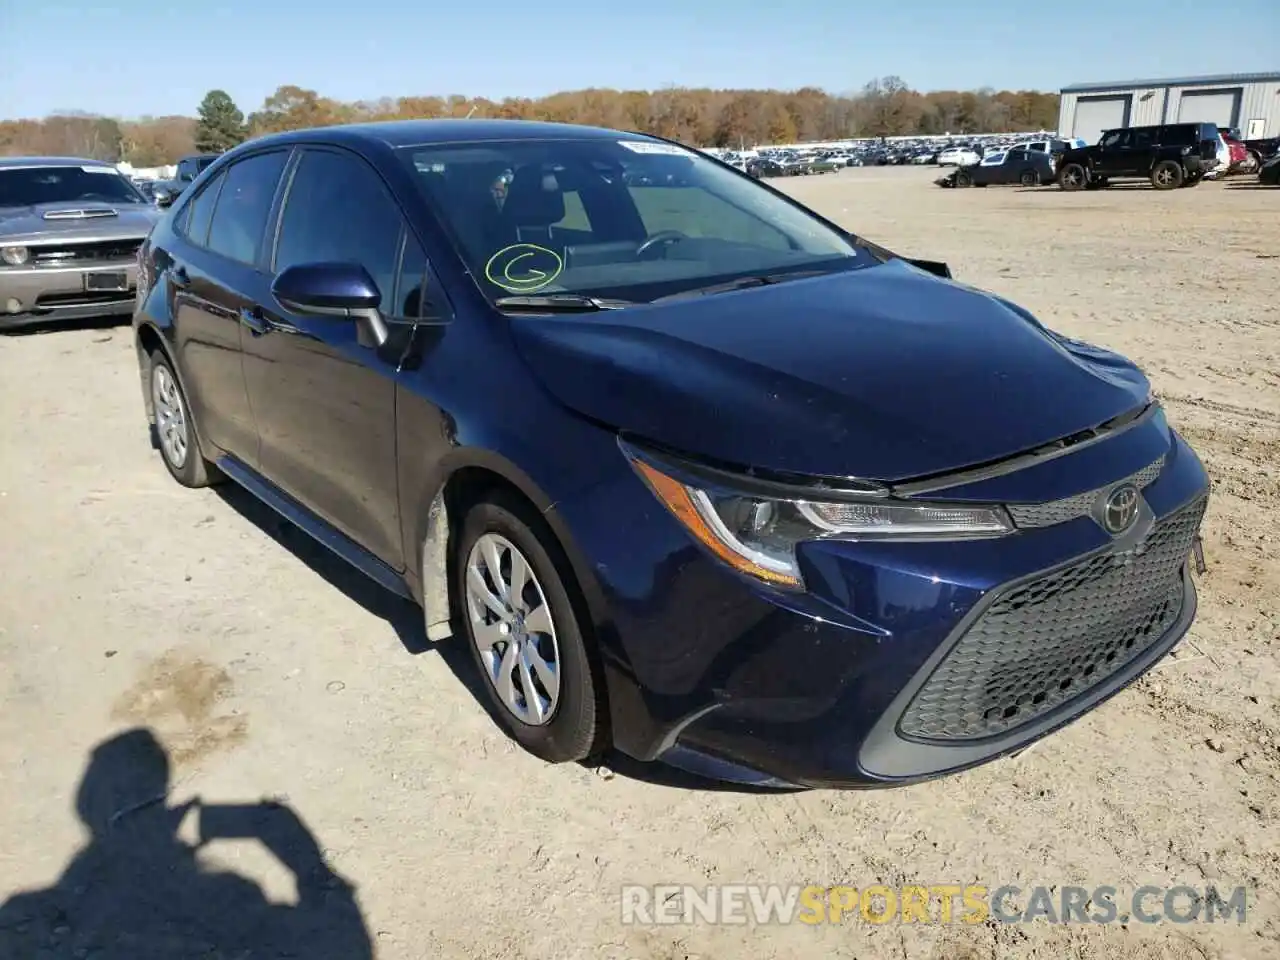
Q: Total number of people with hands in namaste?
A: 0